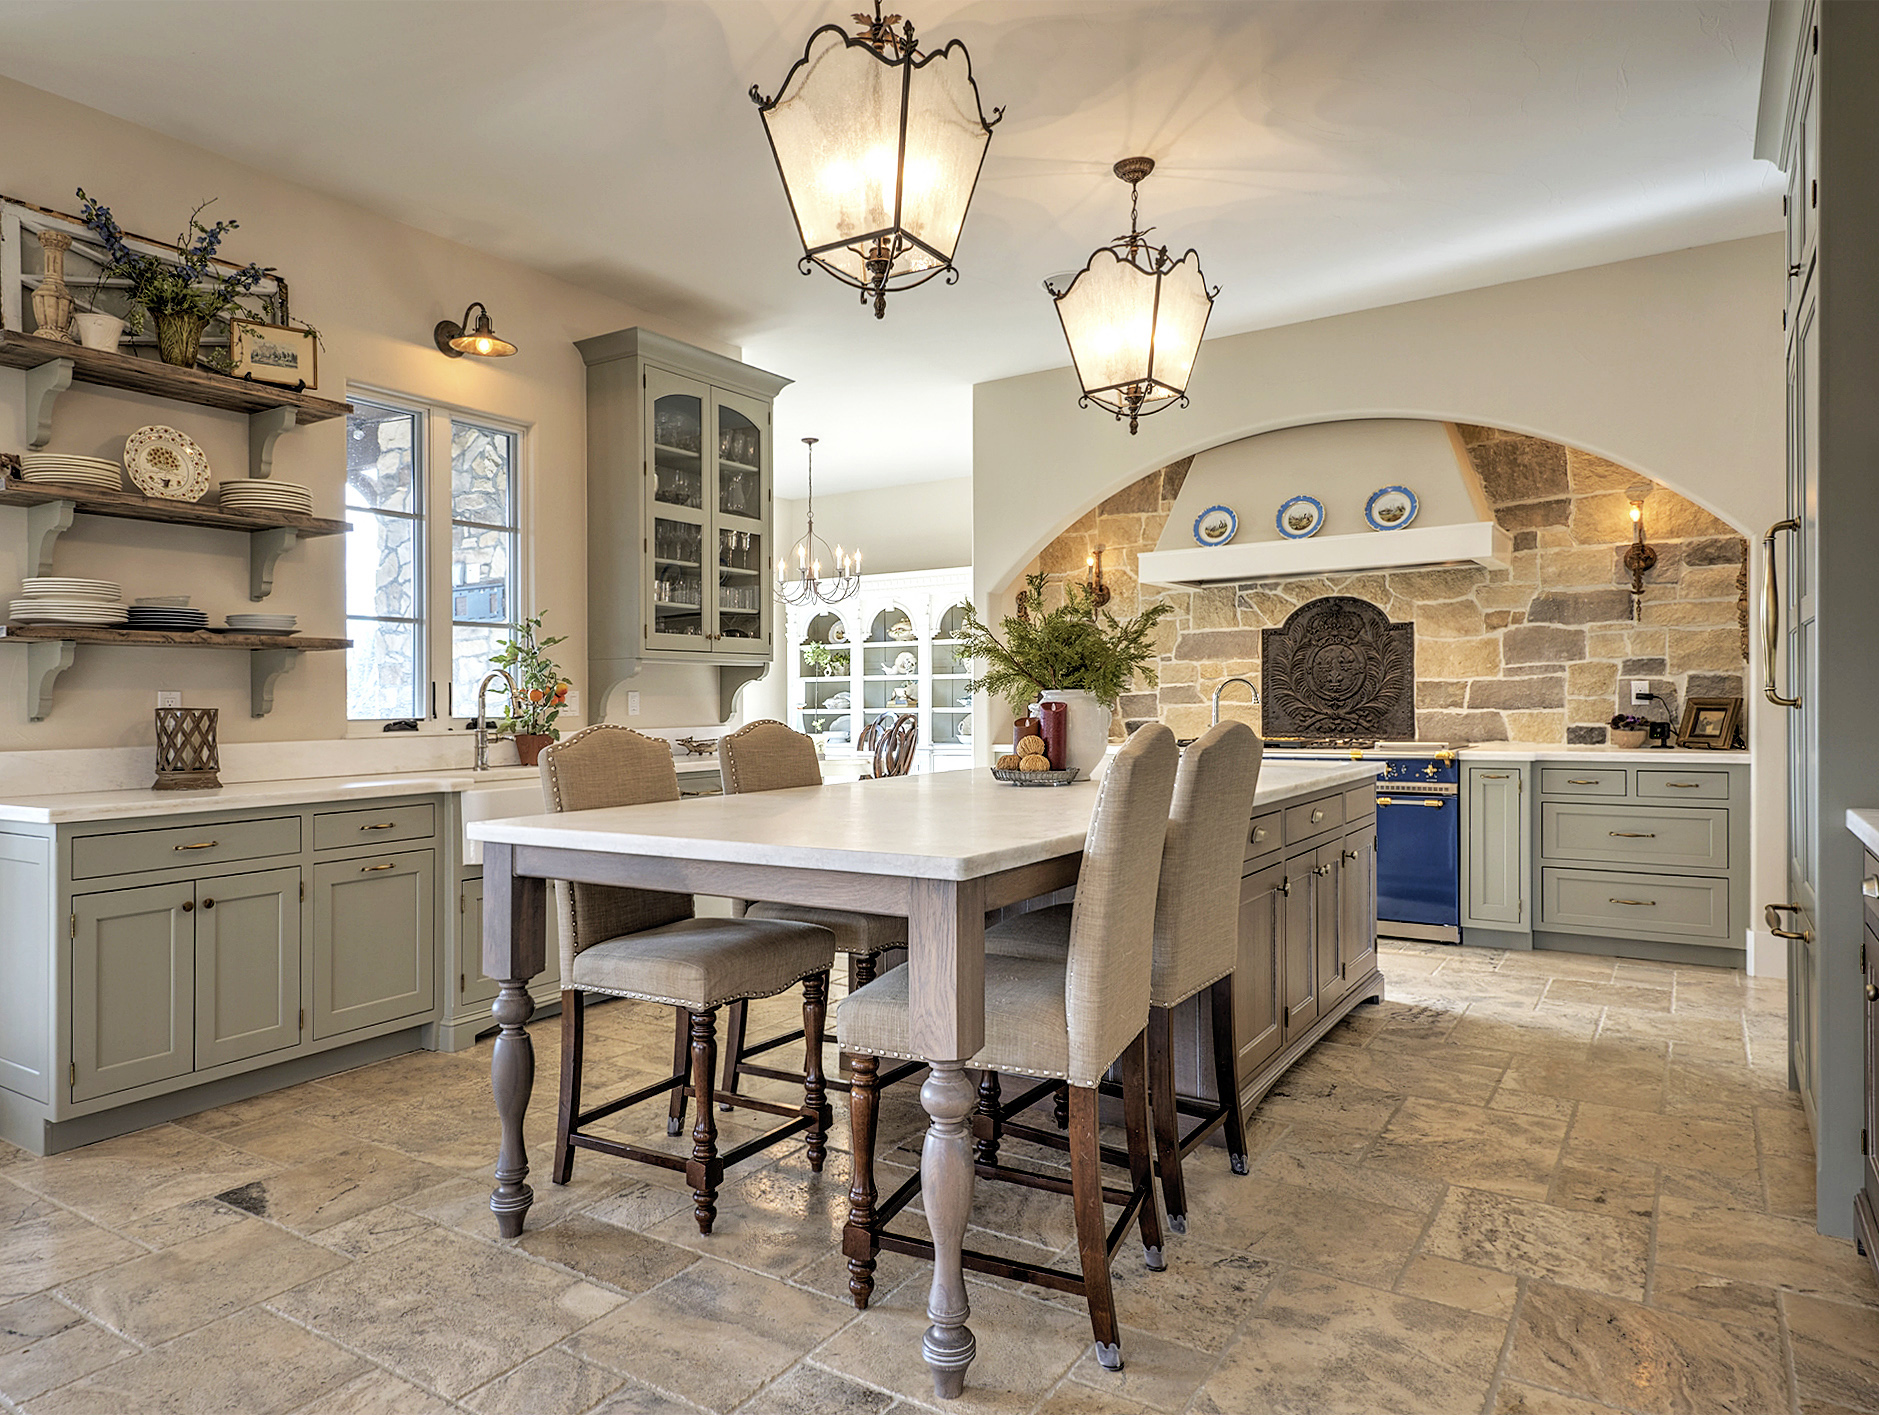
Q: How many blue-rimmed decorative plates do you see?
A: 3